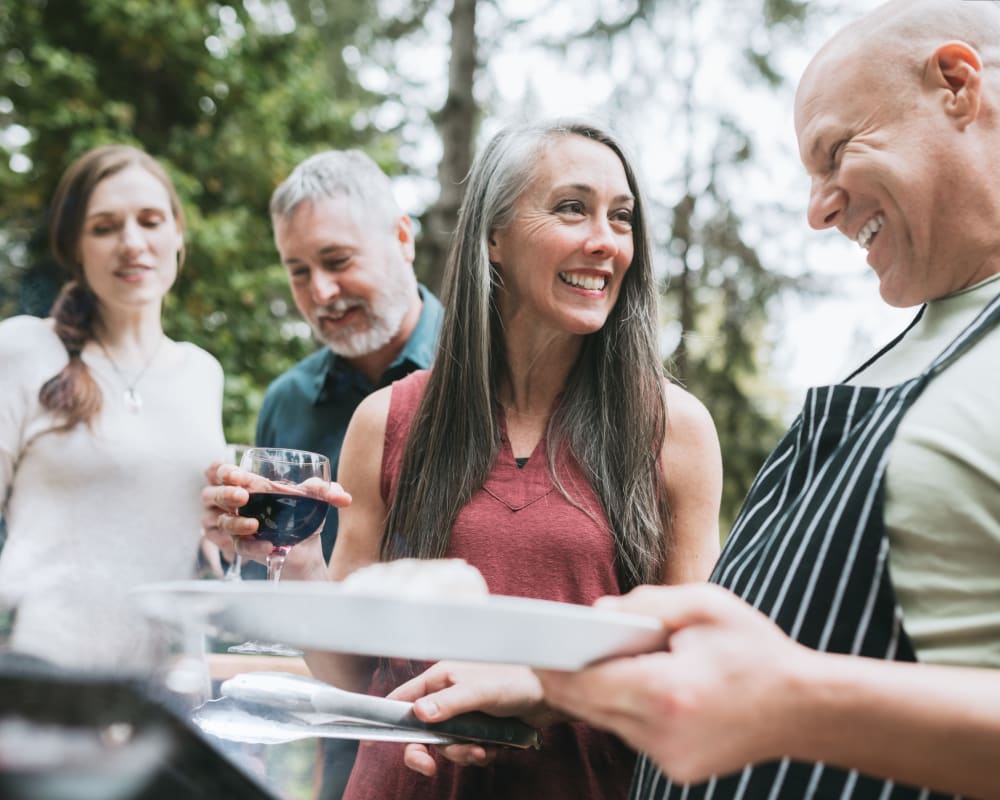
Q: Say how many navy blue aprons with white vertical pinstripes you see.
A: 1